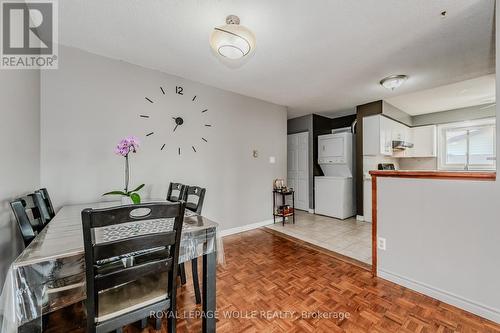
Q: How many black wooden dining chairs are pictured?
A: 5